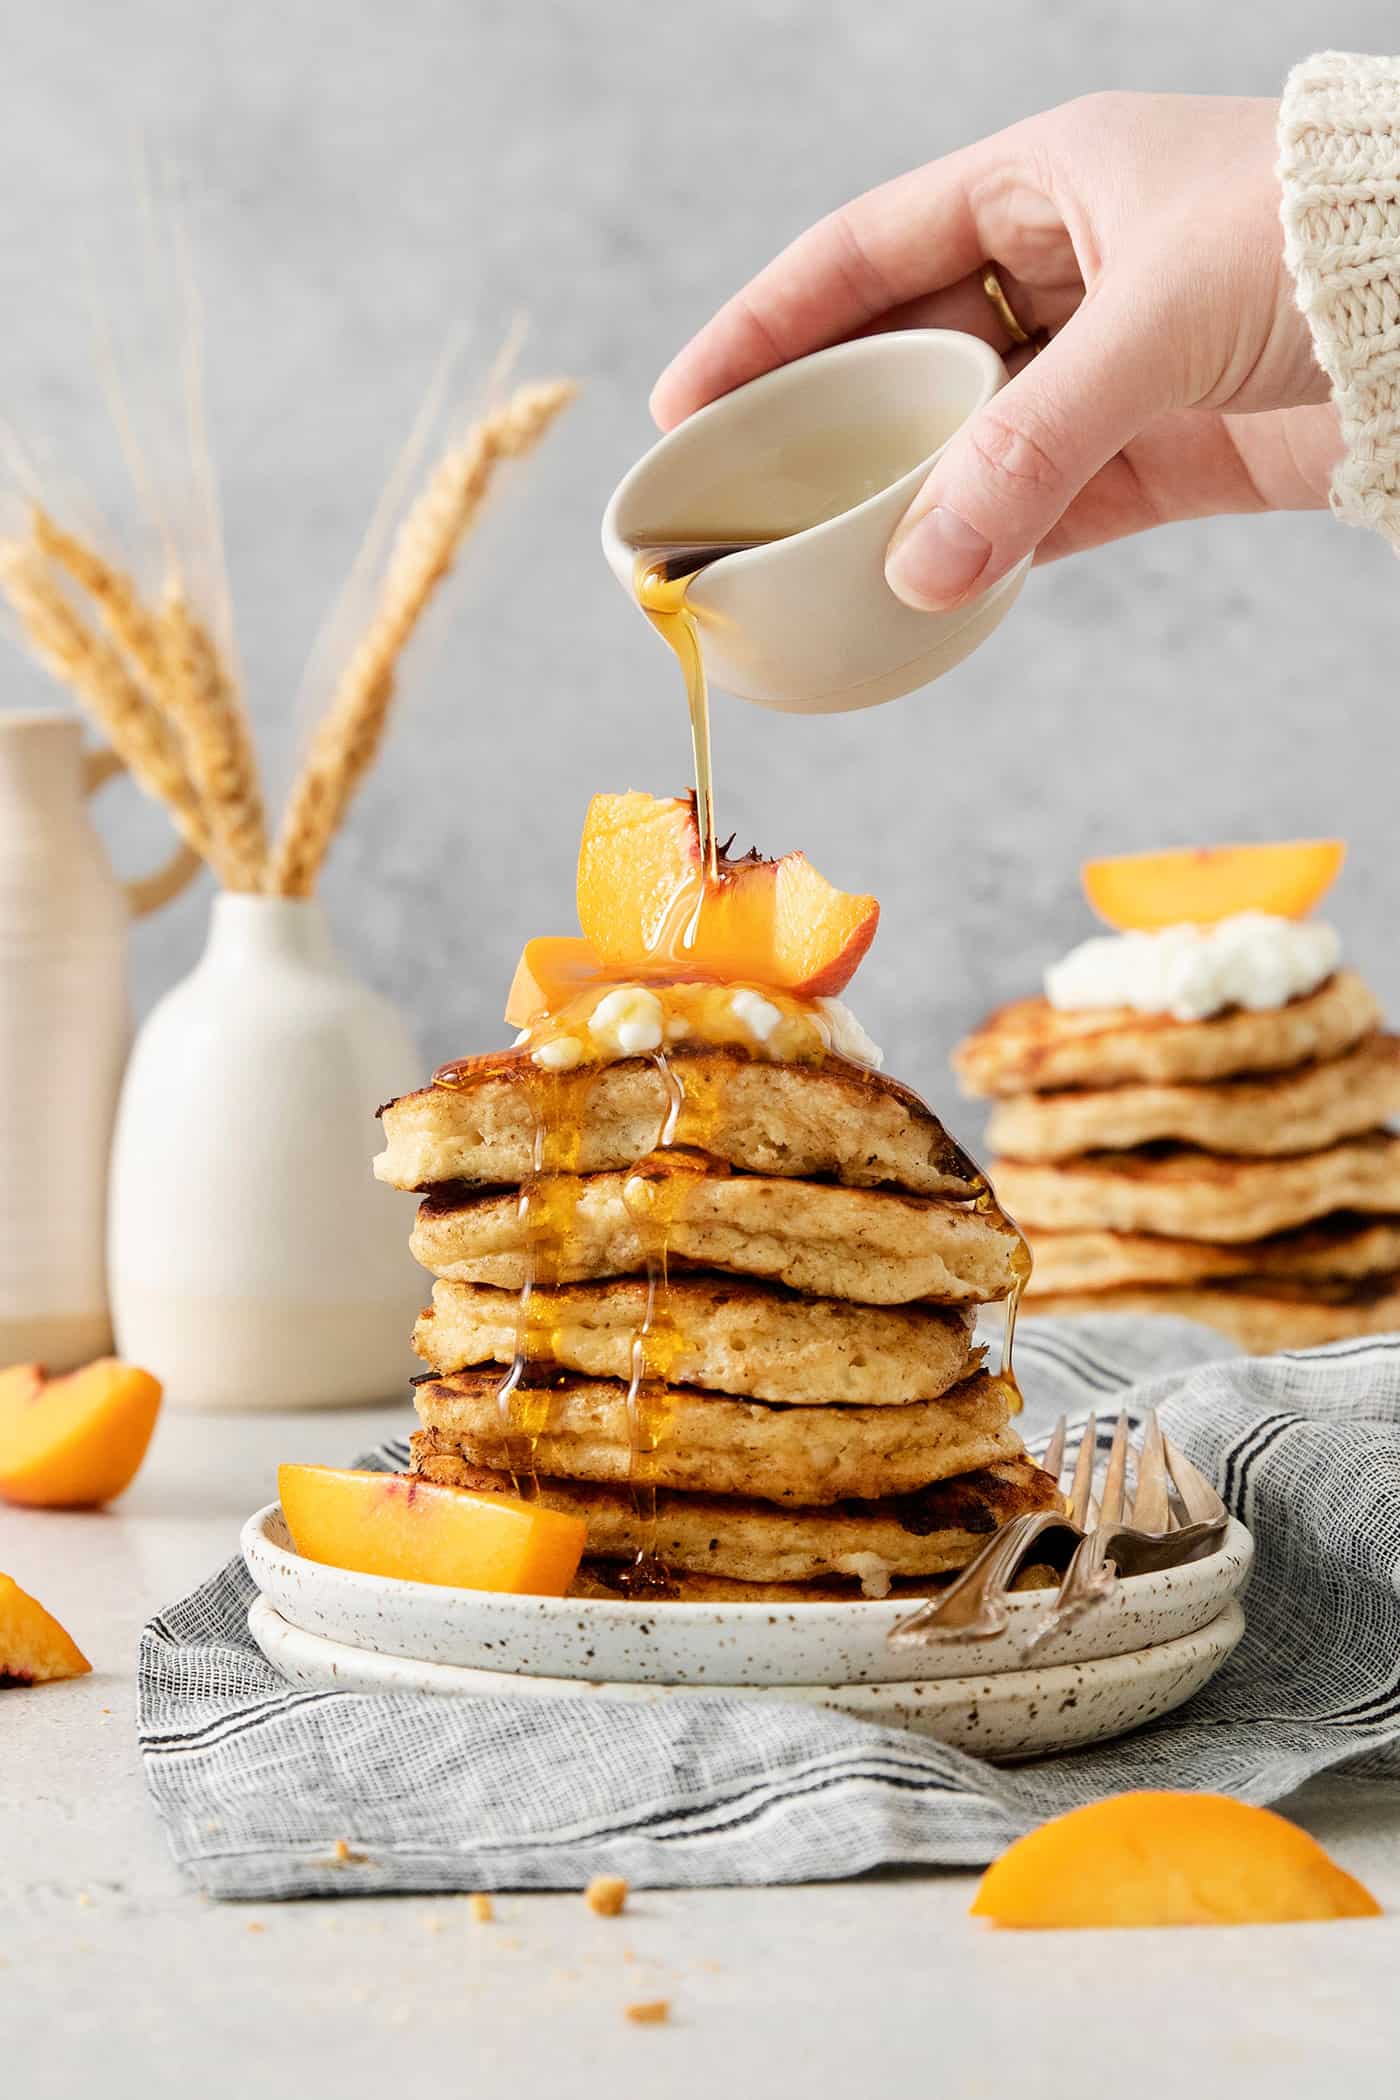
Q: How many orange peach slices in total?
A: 7